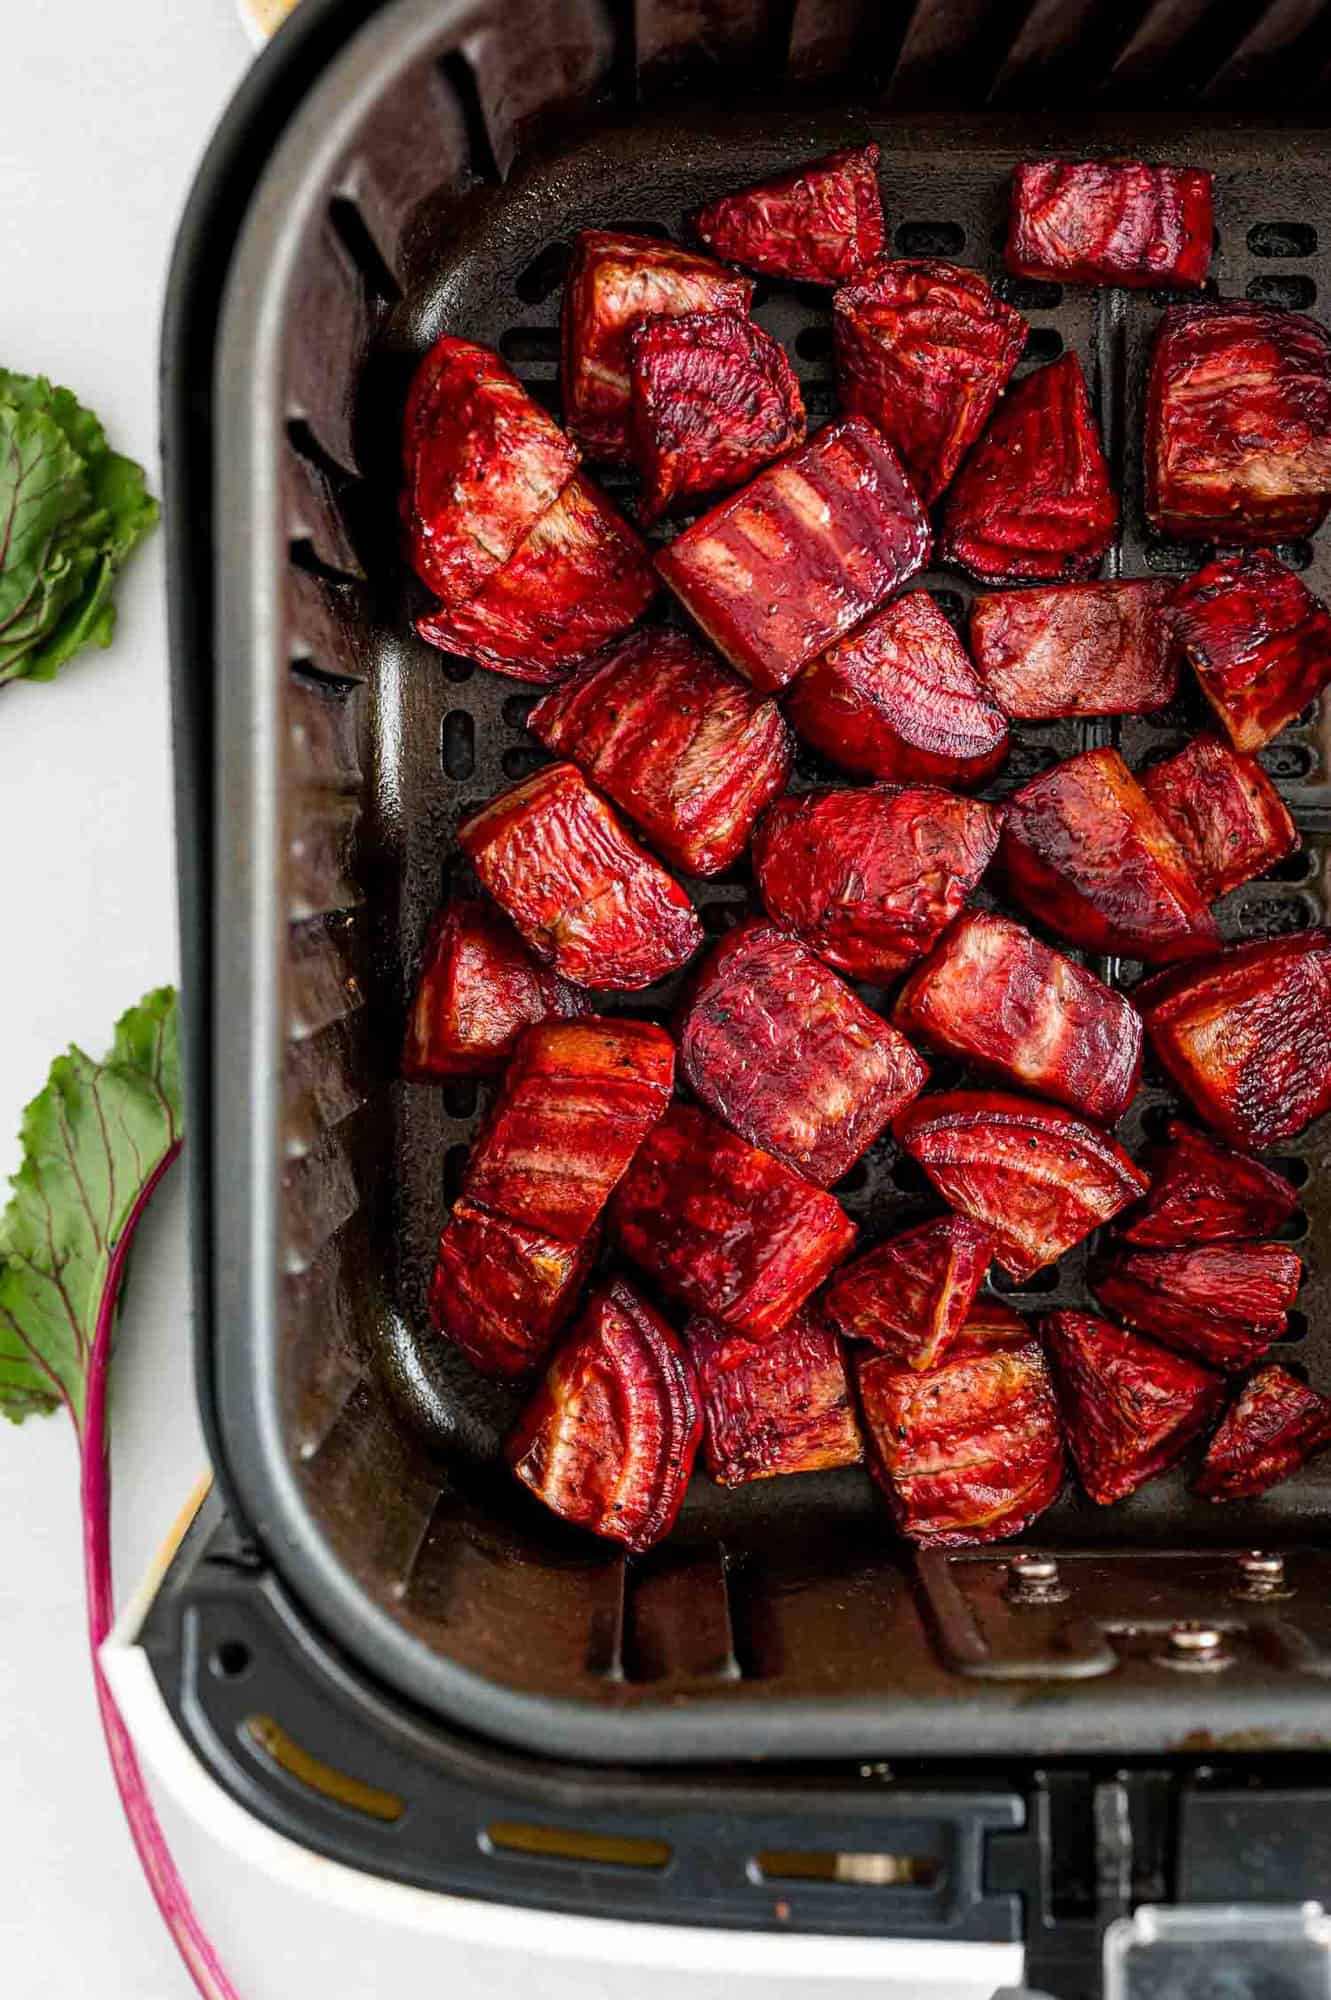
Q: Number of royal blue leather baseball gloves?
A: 0